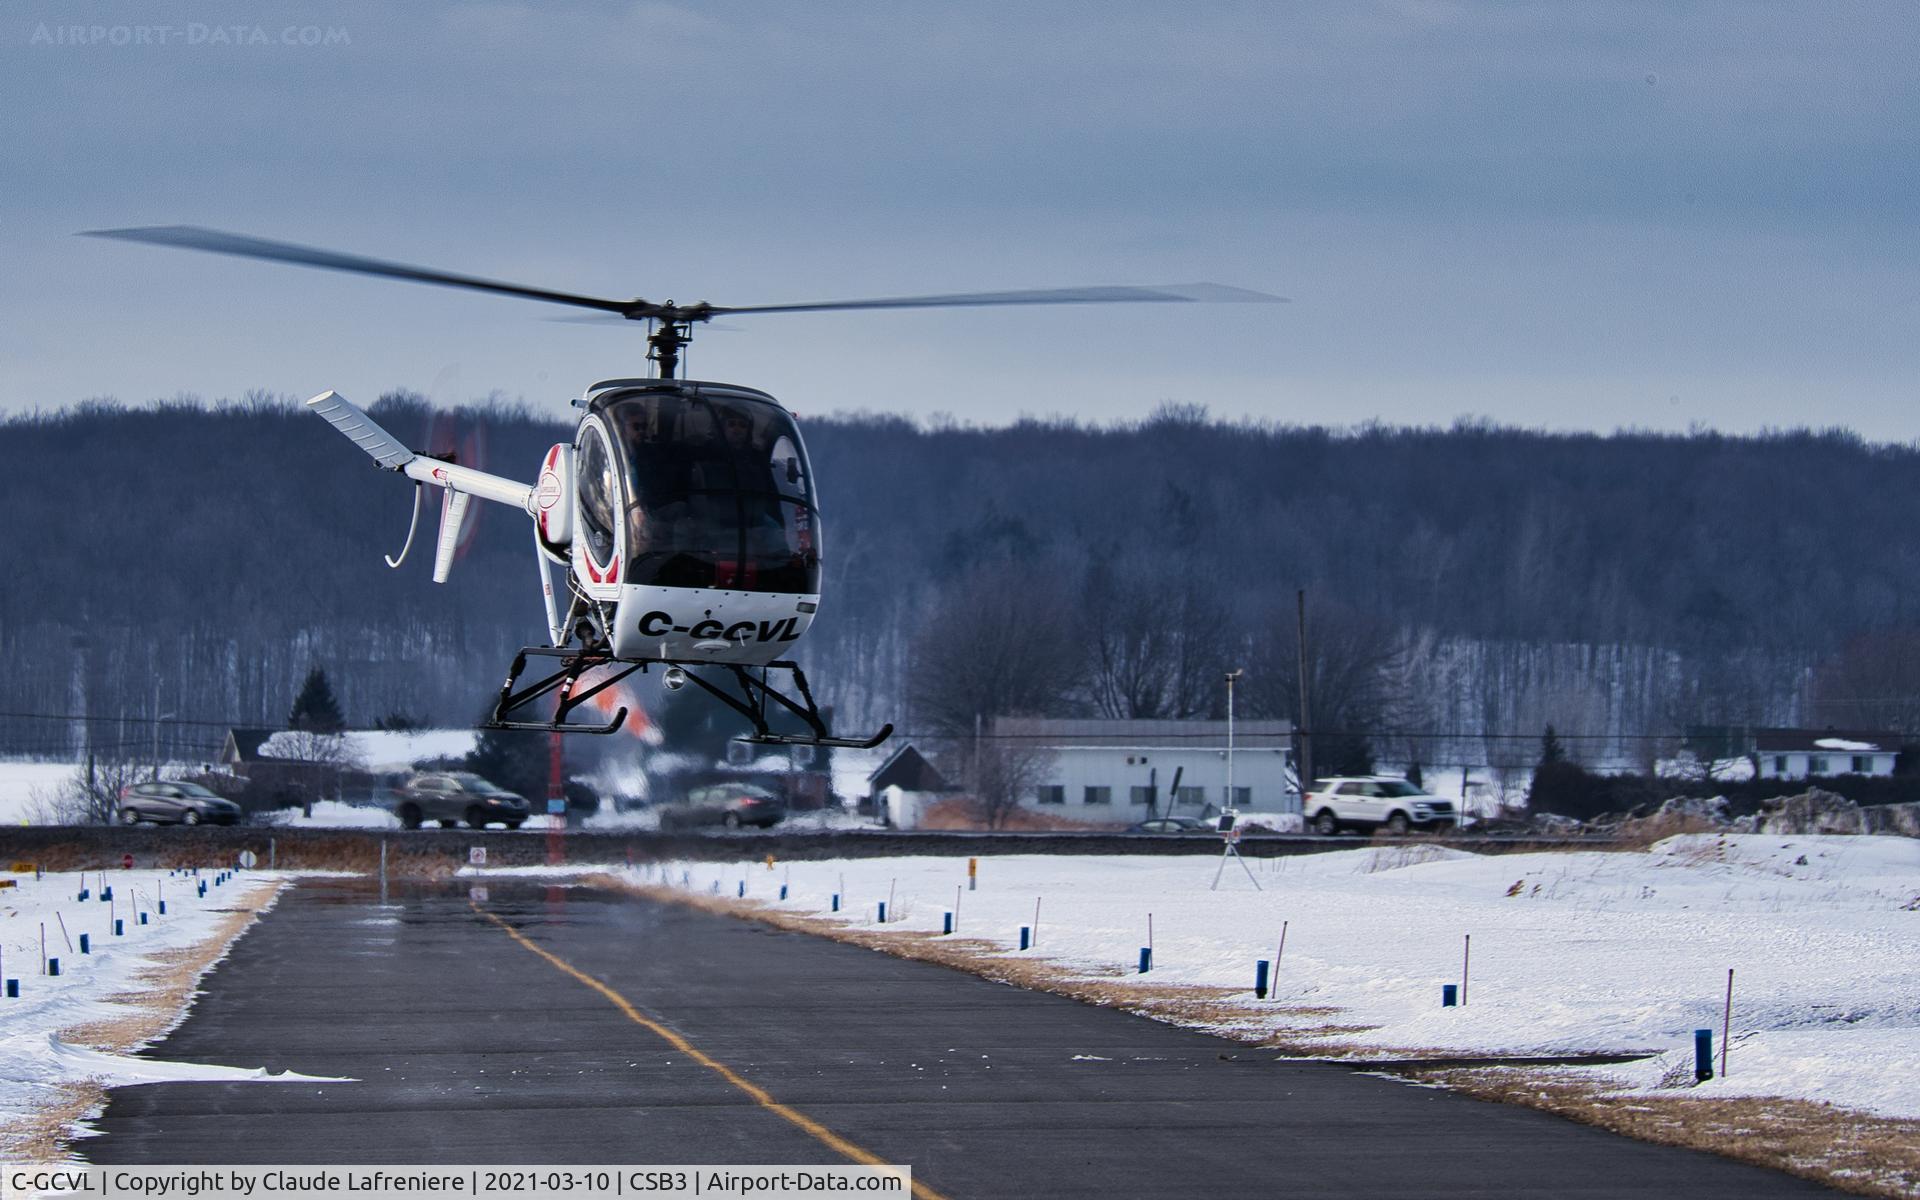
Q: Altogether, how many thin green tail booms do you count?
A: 0